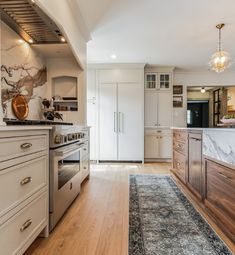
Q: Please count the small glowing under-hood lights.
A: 2